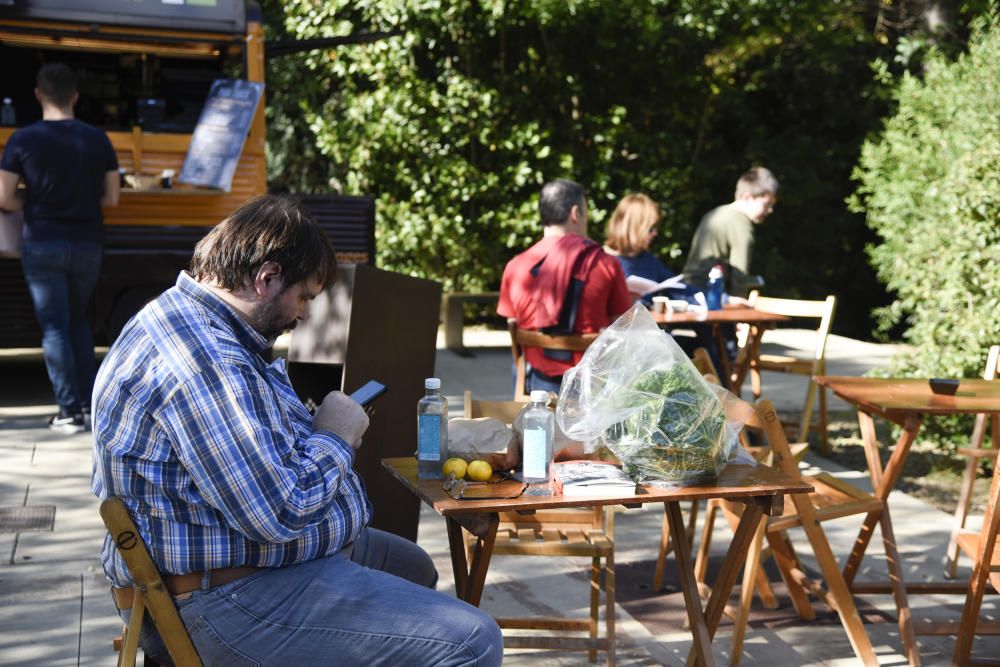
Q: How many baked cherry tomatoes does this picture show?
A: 0